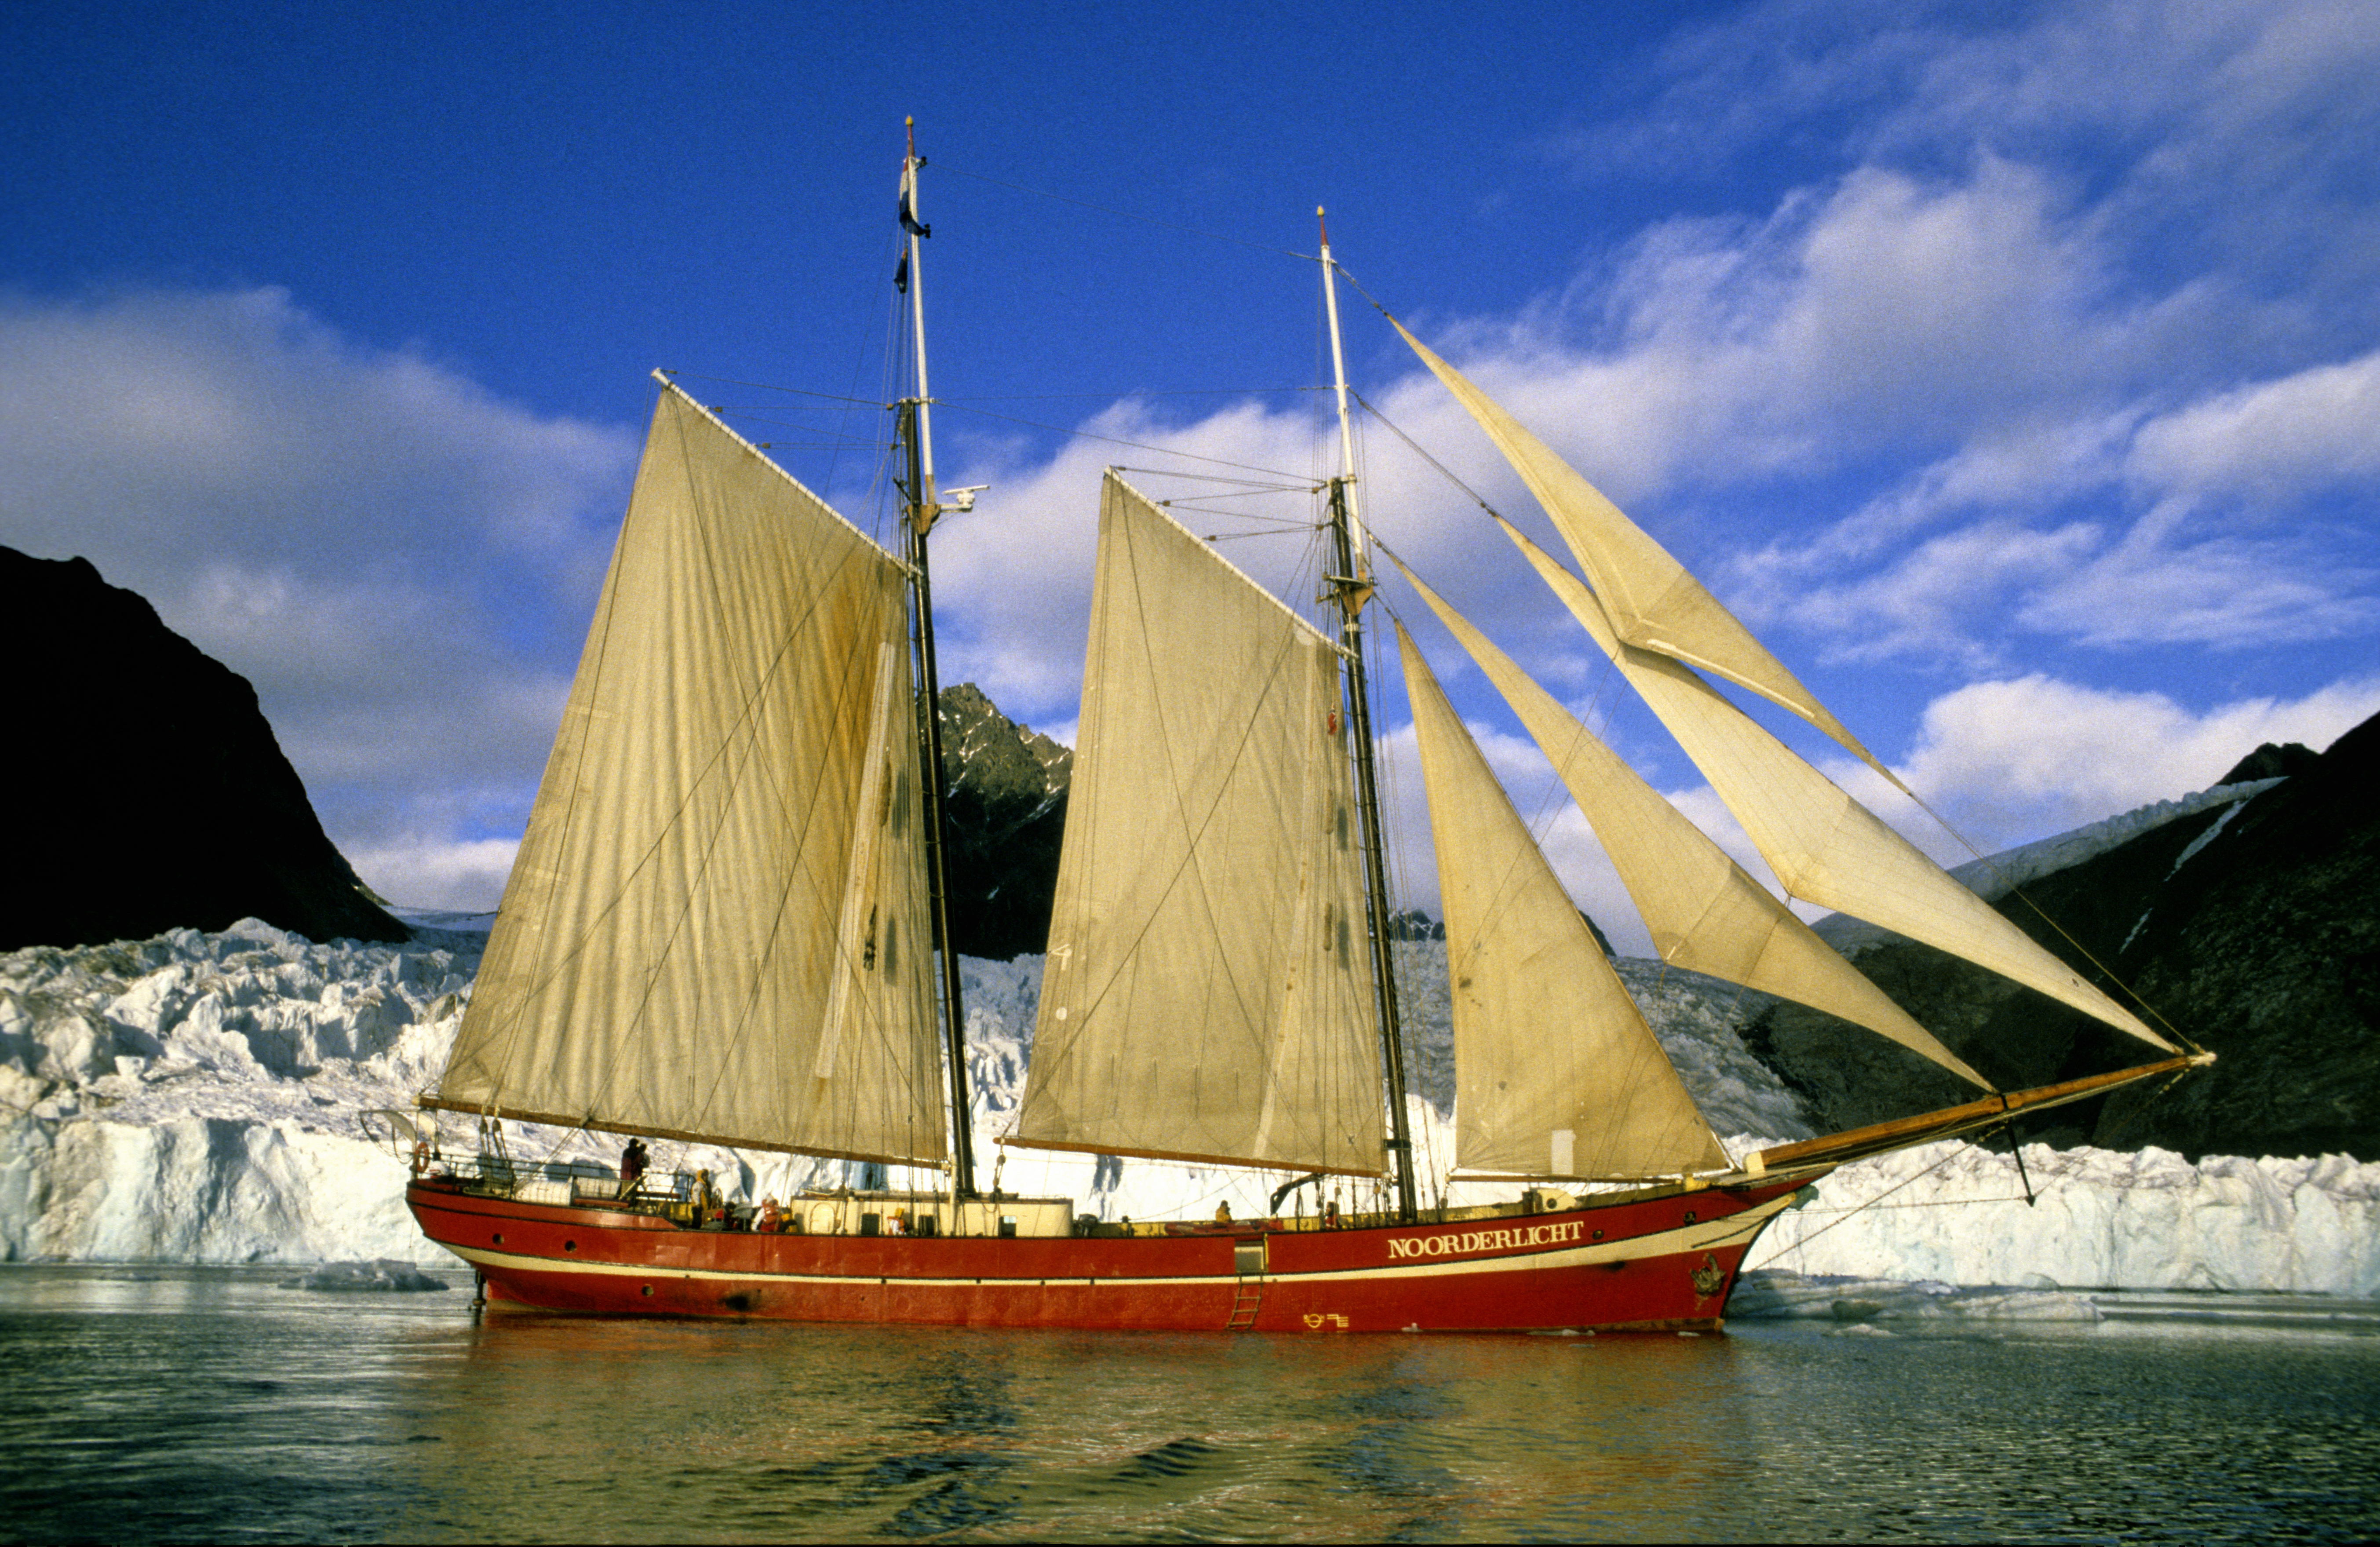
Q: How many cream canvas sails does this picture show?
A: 6